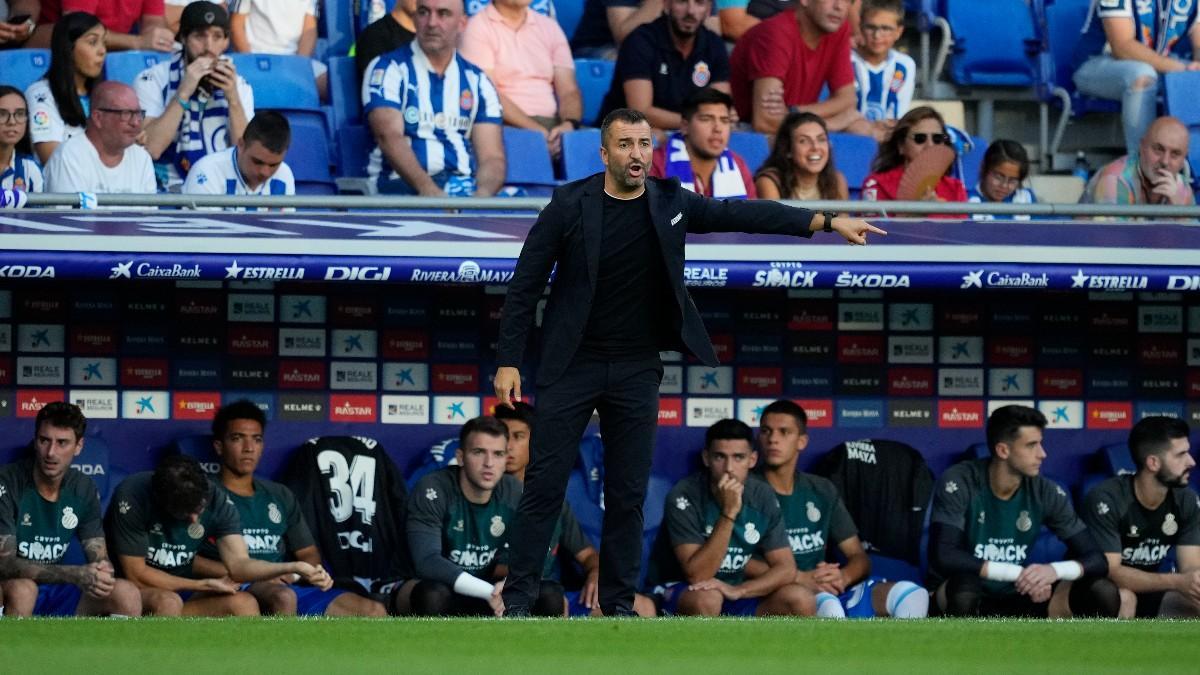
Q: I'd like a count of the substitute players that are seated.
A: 9